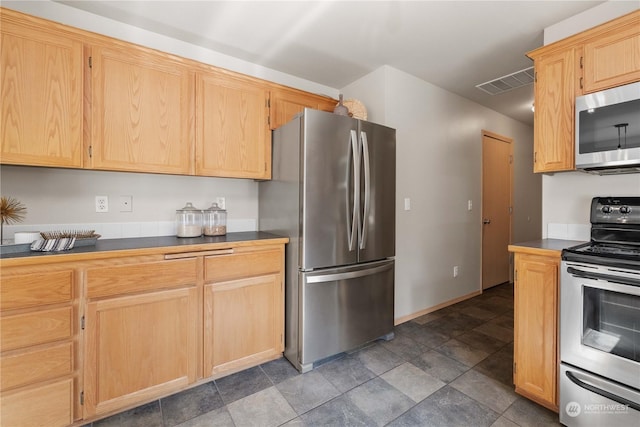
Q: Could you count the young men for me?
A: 0